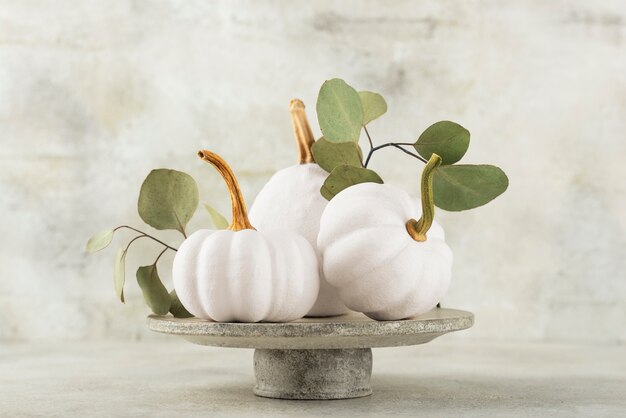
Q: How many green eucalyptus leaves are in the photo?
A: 12